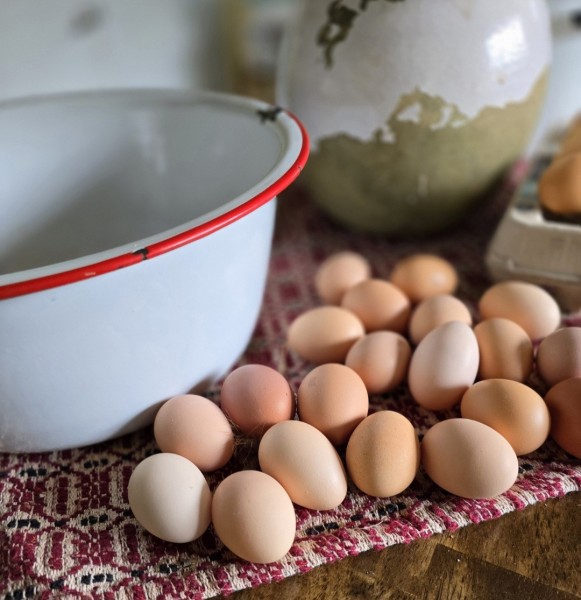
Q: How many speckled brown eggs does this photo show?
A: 1